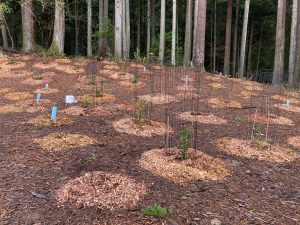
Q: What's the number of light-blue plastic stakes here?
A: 3